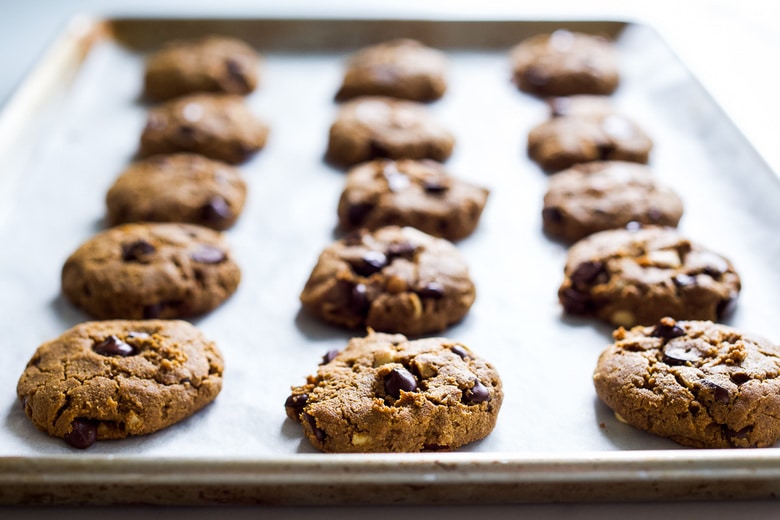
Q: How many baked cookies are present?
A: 15